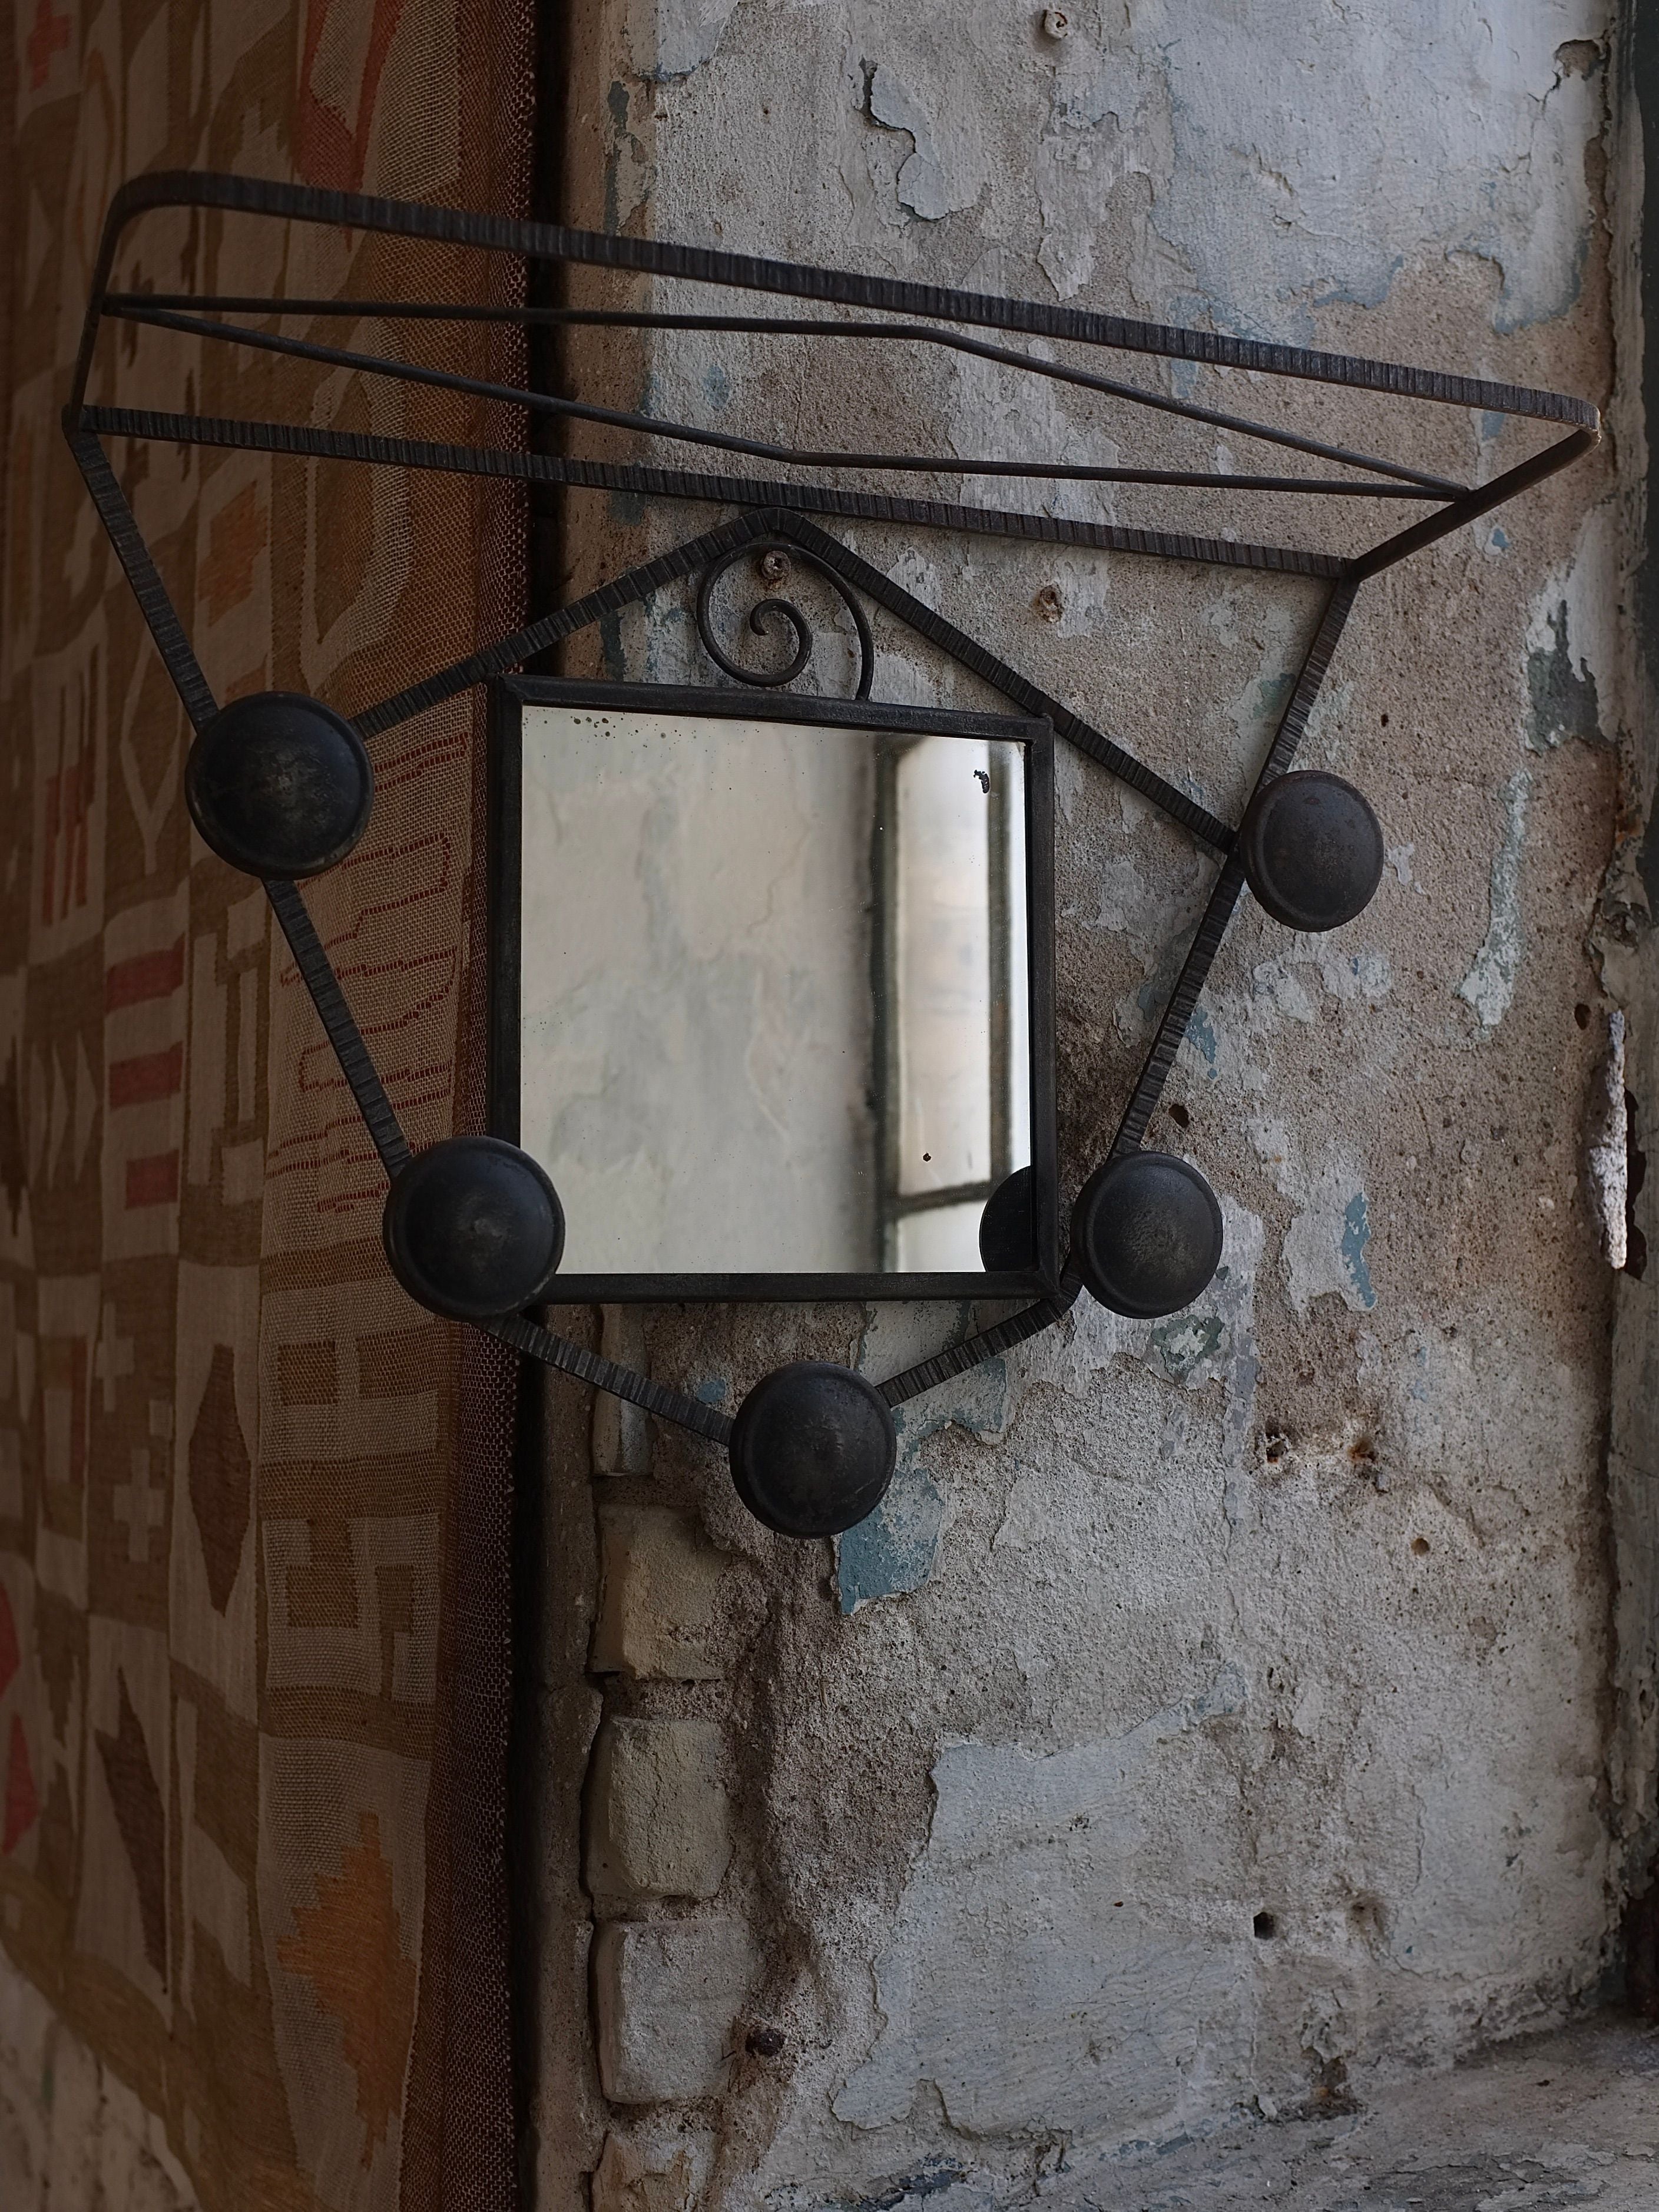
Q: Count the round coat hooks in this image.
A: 5